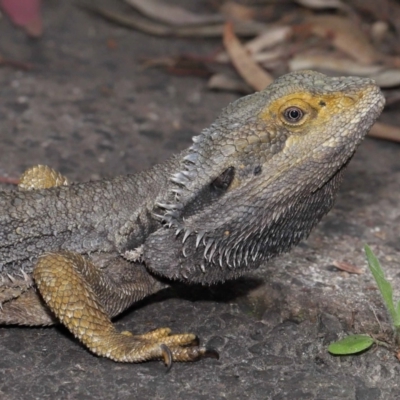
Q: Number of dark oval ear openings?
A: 1